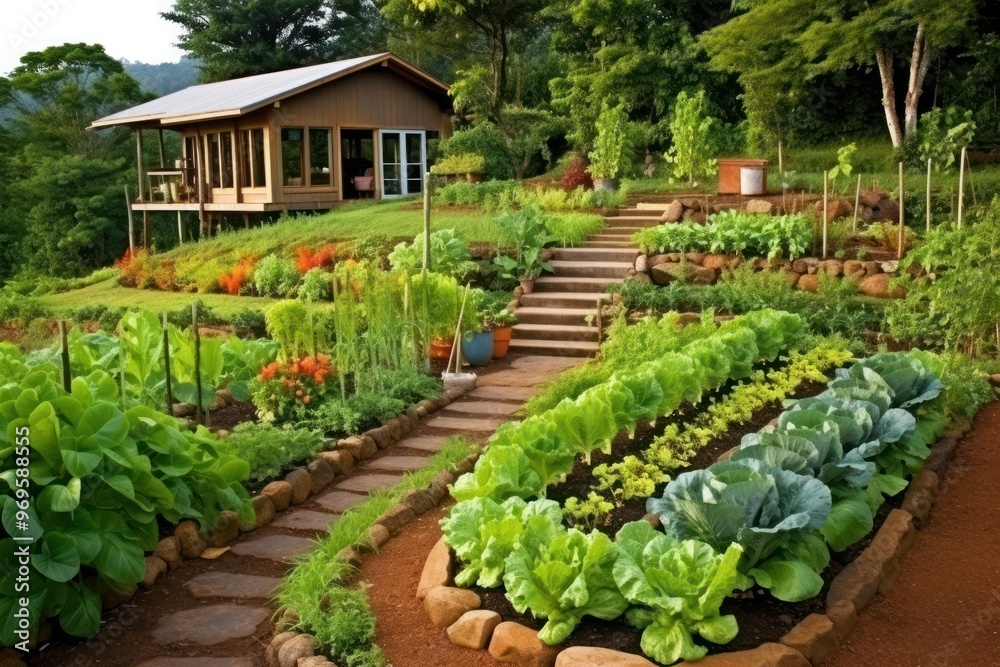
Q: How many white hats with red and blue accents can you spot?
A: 0